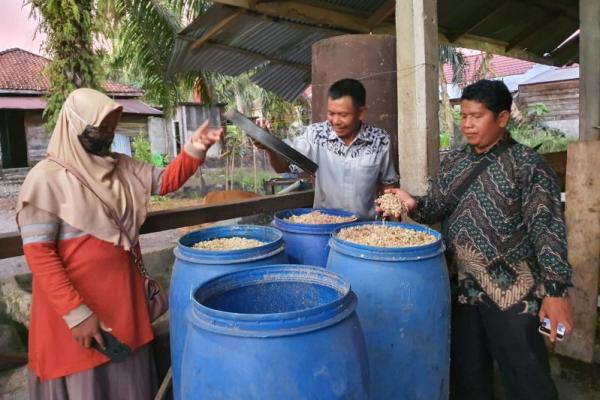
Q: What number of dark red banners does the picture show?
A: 0